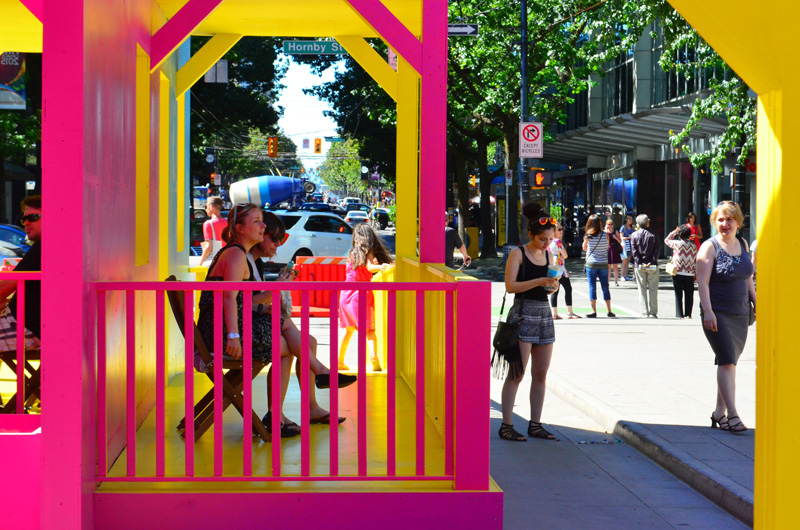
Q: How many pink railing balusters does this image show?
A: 14